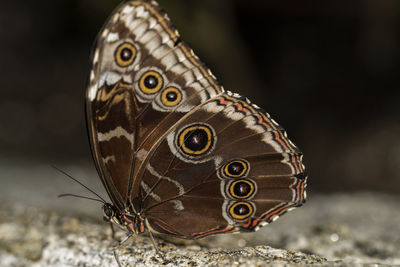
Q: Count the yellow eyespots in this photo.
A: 7